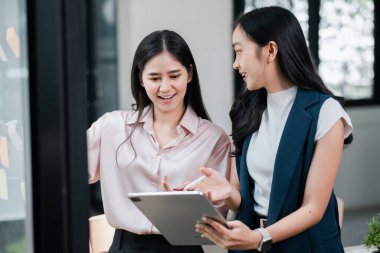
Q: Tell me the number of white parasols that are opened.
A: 0